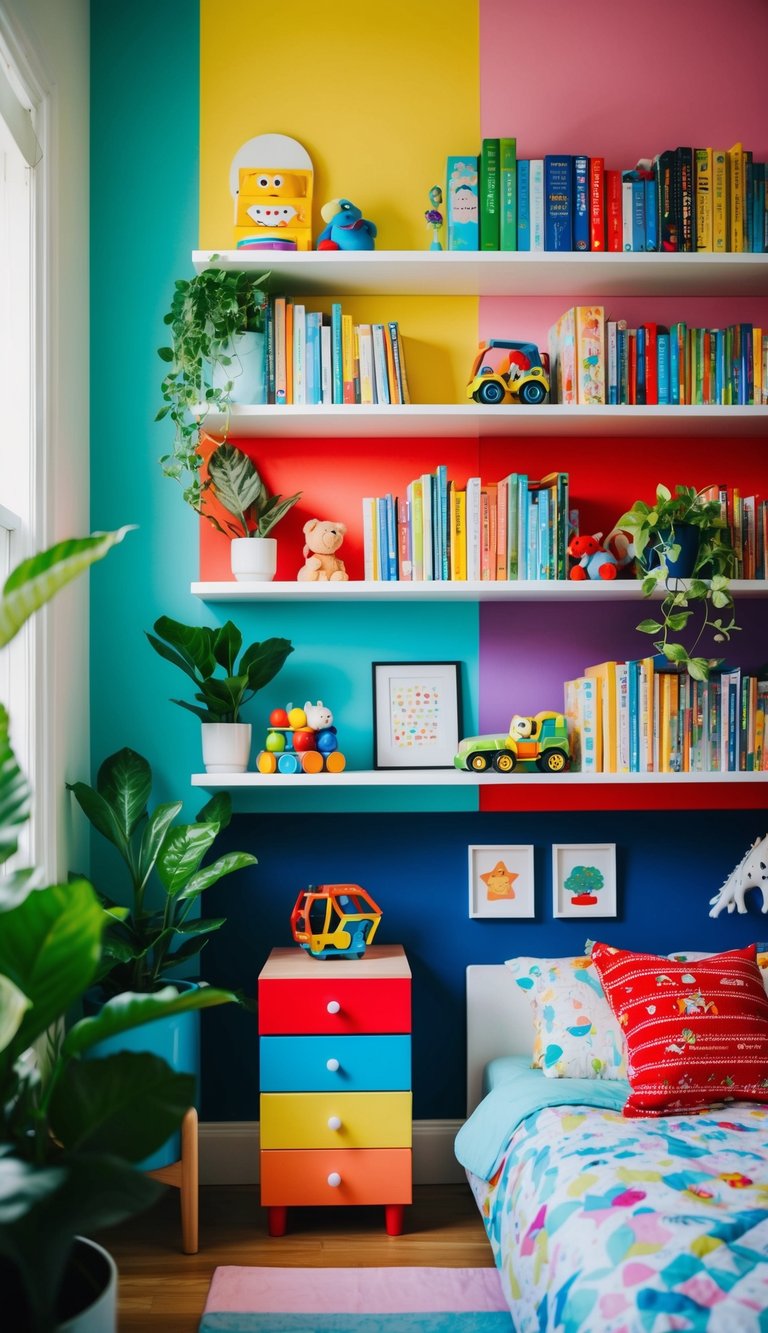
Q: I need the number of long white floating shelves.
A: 4